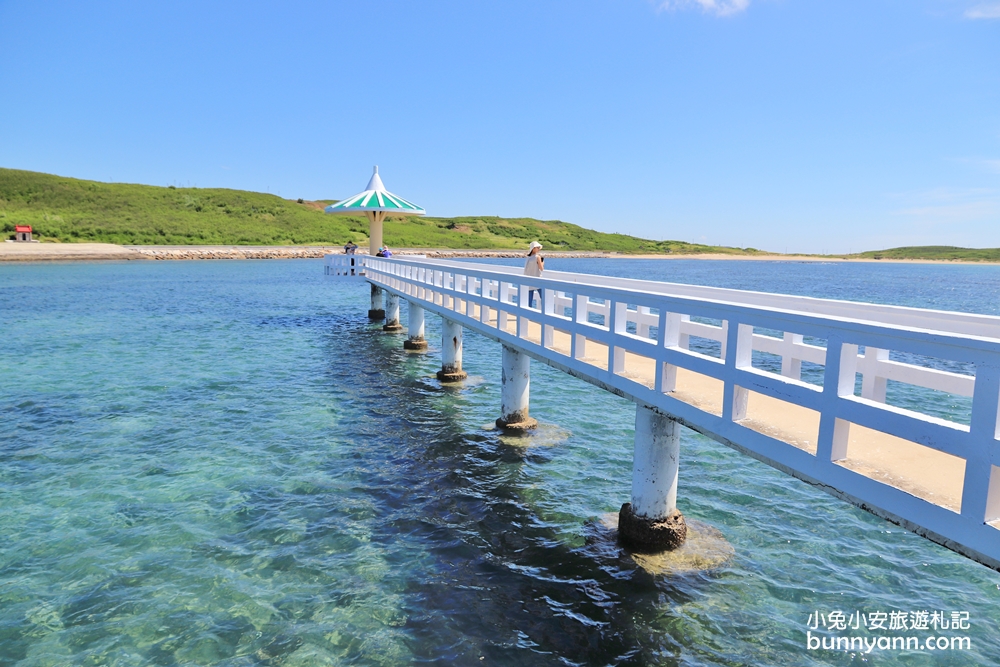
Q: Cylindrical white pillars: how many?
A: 6